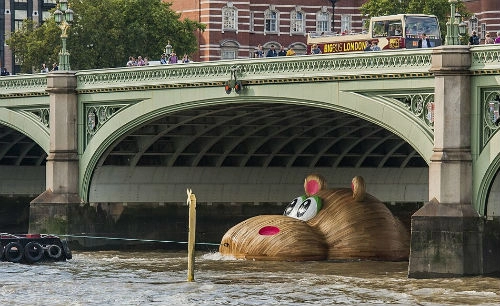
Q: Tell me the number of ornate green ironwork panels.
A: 4